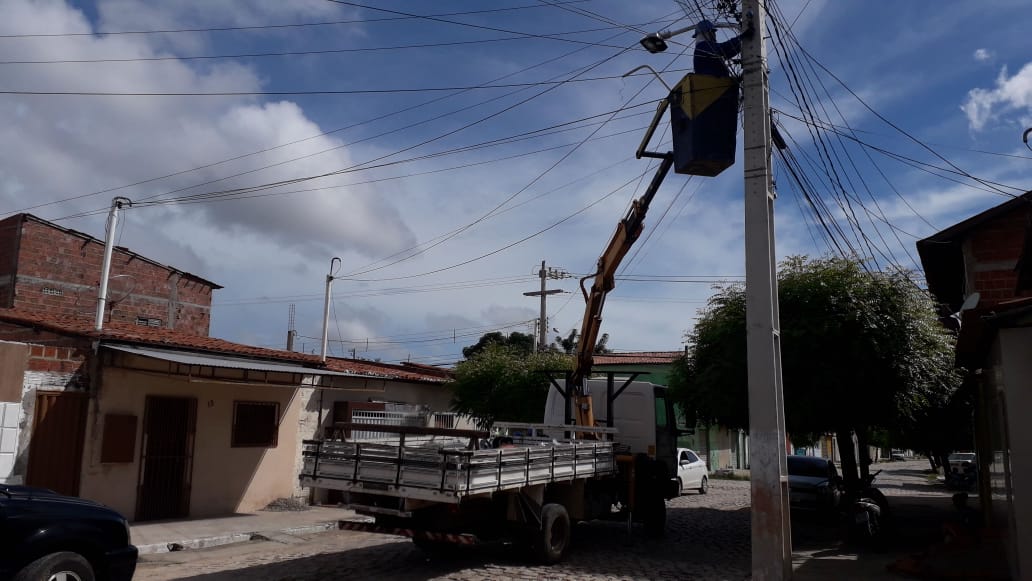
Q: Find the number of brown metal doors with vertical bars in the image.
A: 1